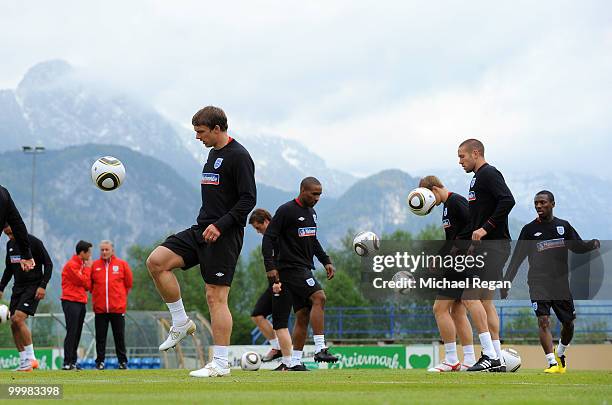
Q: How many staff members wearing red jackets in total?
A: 2